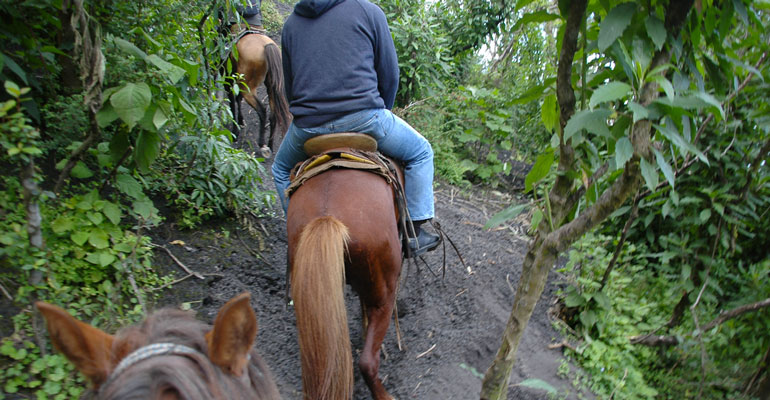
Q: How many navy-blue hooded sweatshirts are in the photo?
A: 1